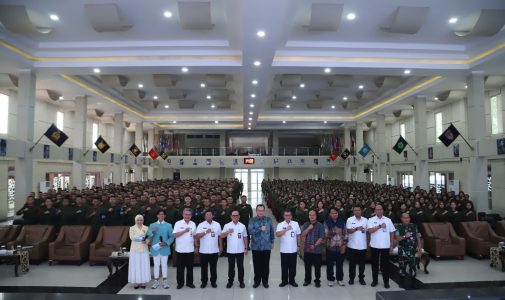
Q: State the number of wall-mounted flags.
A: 10